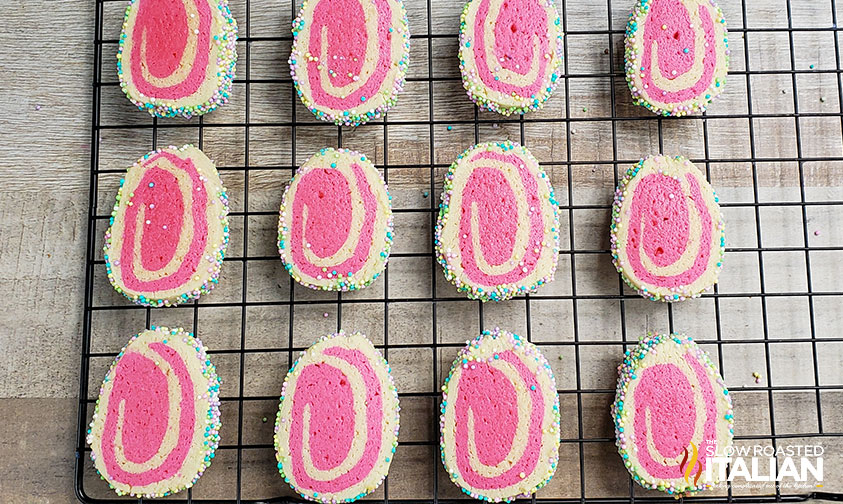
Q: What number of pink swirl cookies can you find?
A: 12